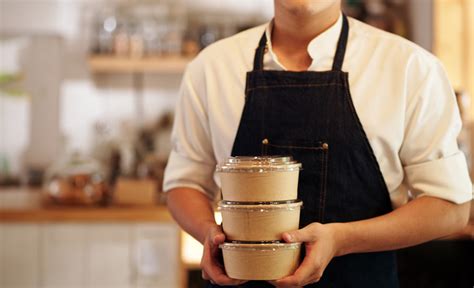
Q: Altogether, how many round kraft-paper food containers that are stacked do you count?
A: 3